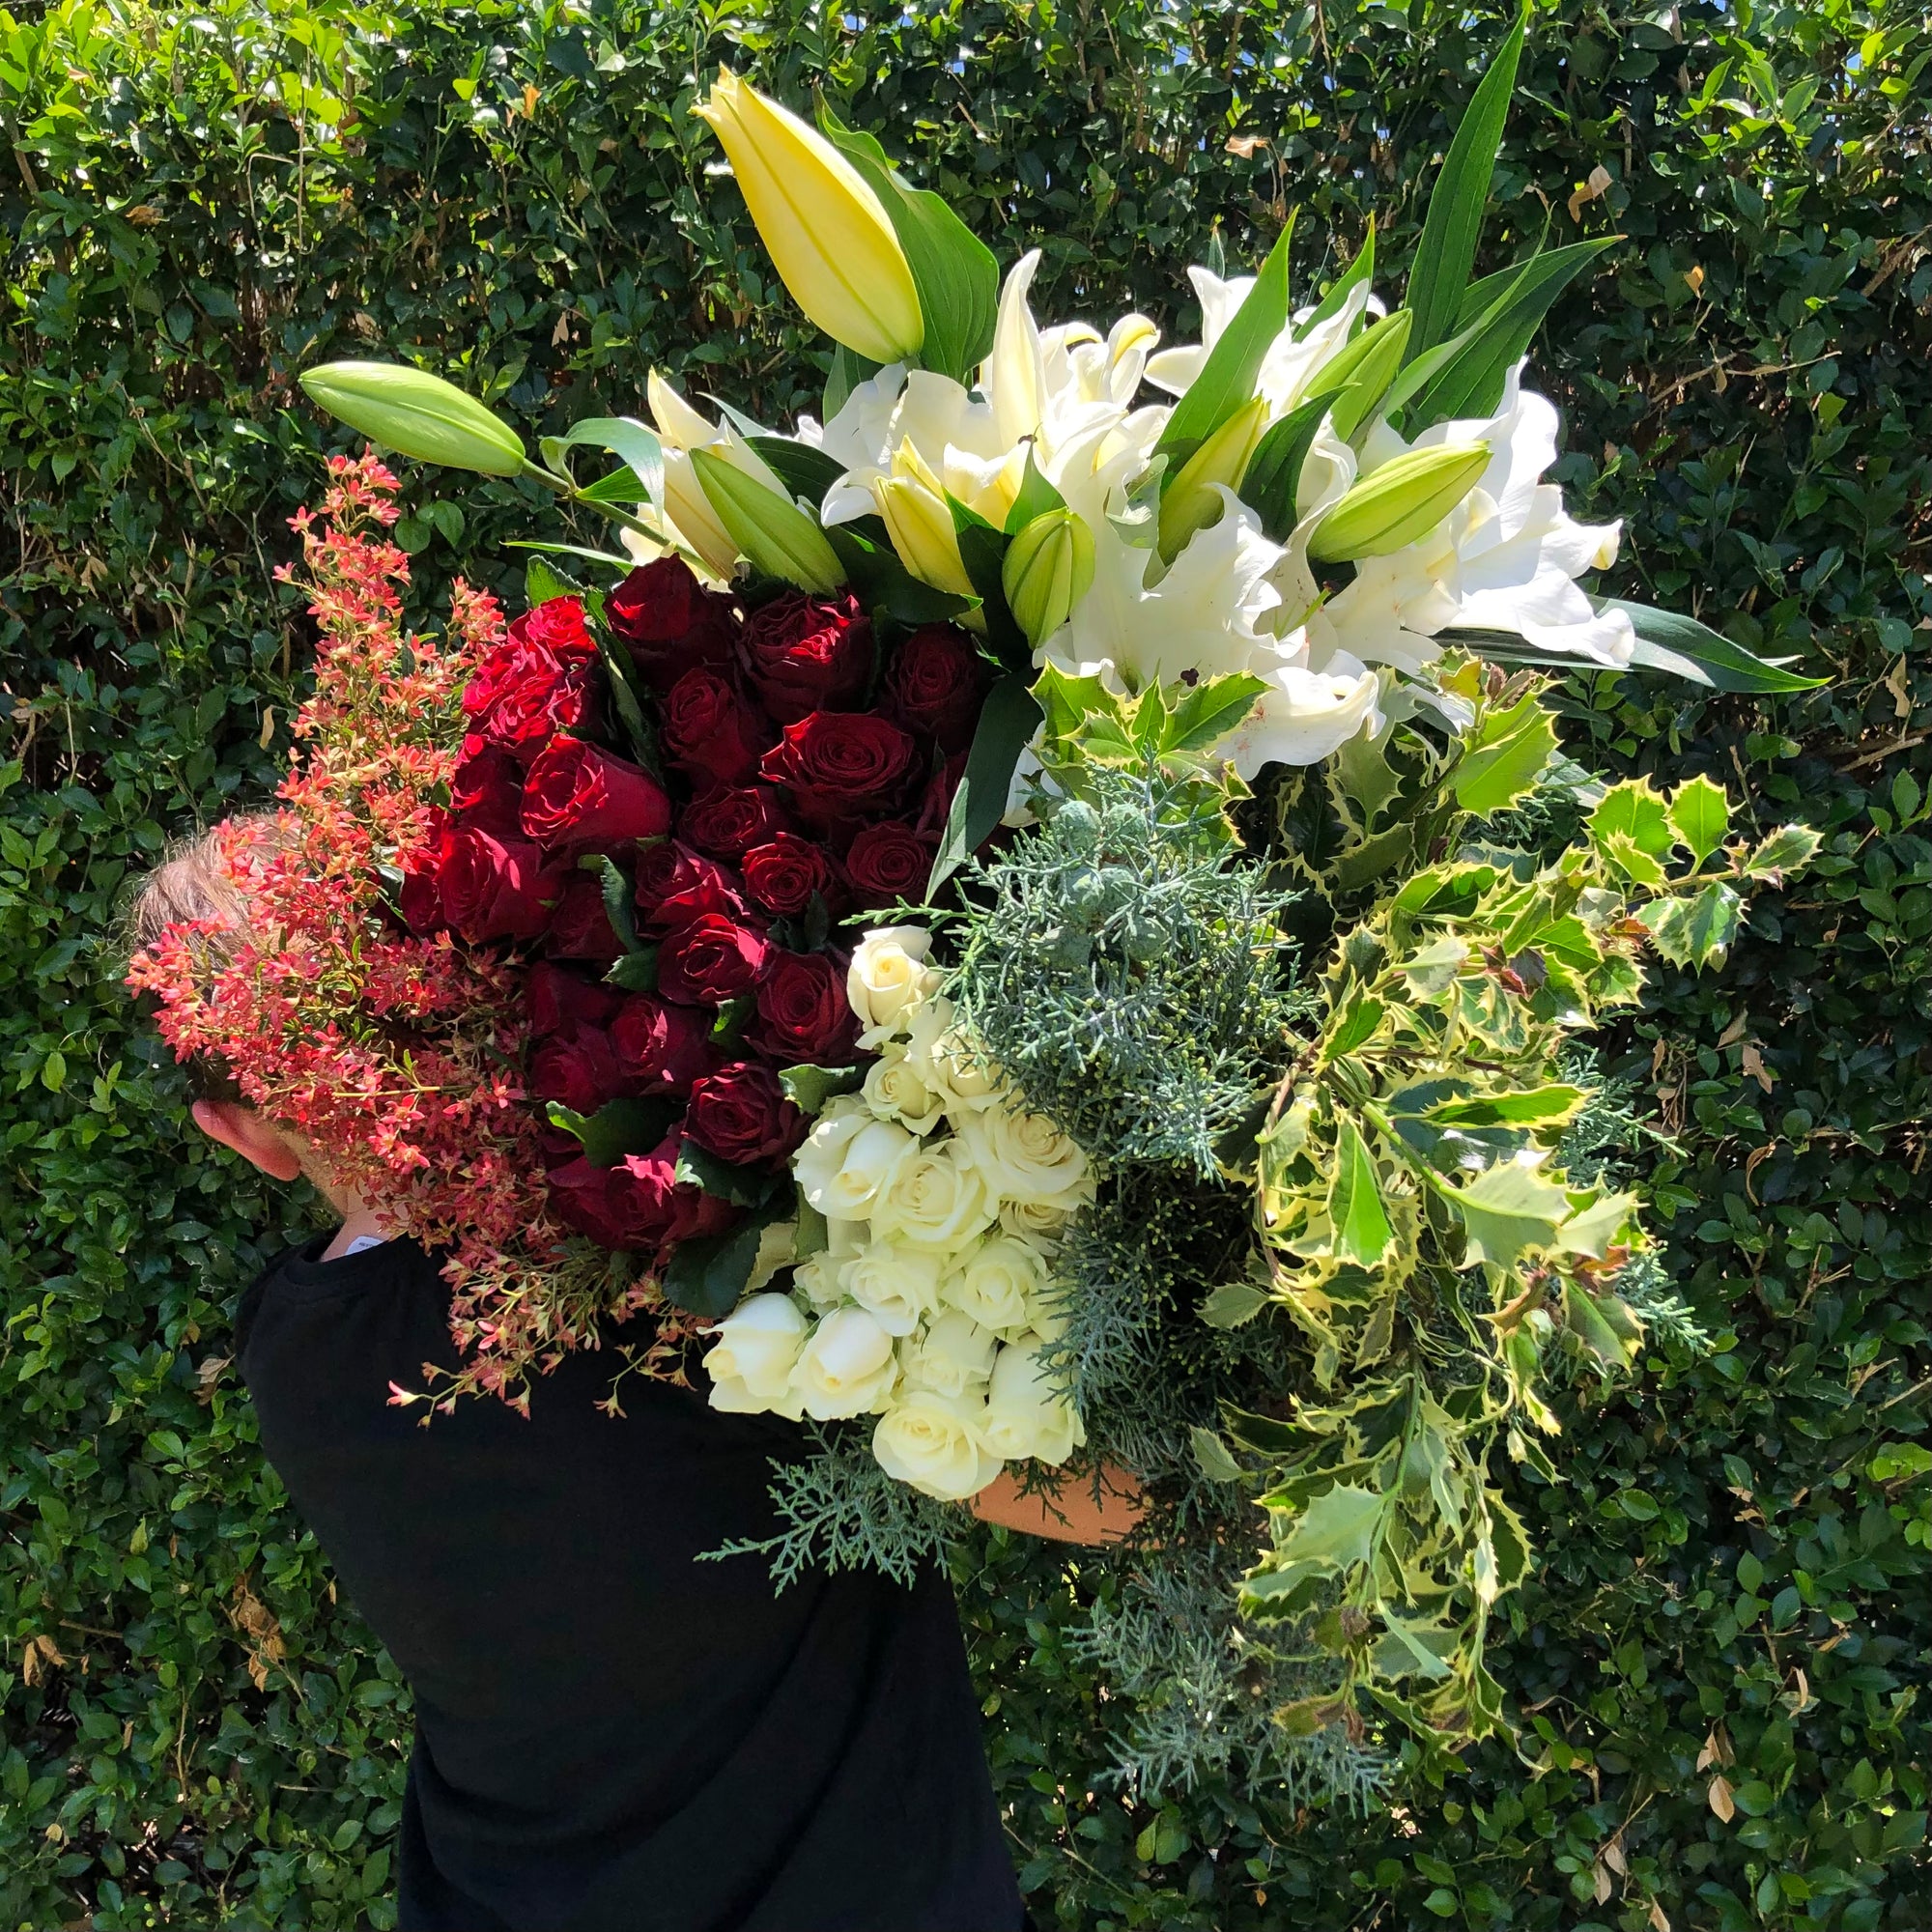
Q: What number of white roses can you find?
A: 15